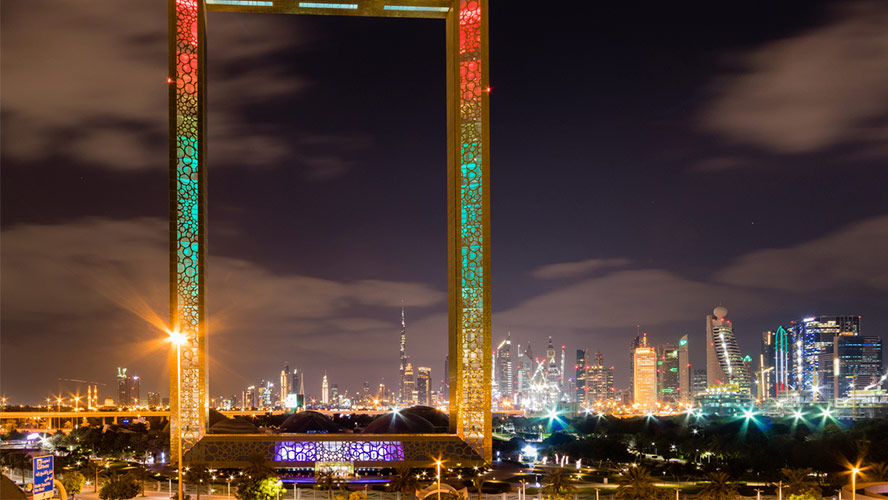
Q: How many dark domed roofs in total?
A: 5